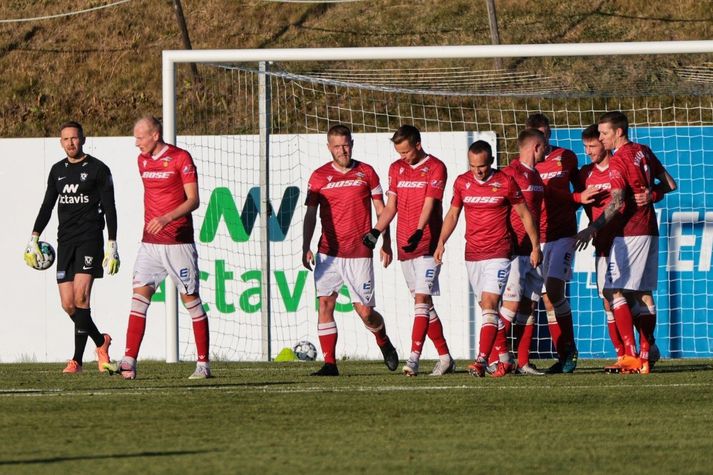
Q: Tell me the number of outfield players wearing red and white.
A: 8